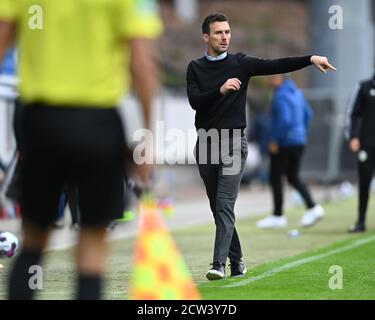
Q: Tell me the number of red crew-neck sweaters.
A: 0